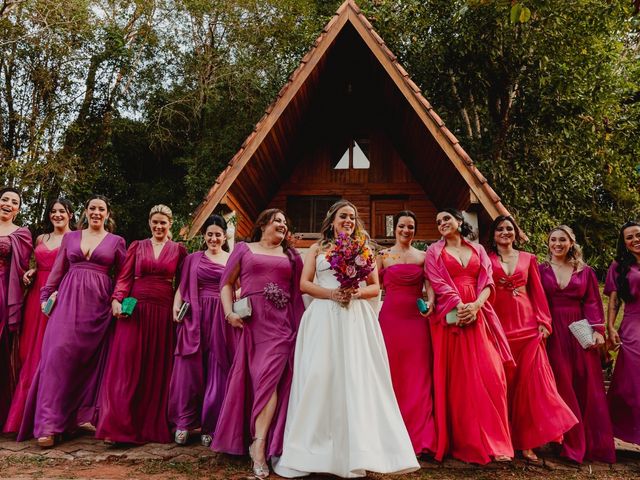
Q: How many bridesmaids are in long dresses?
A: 11